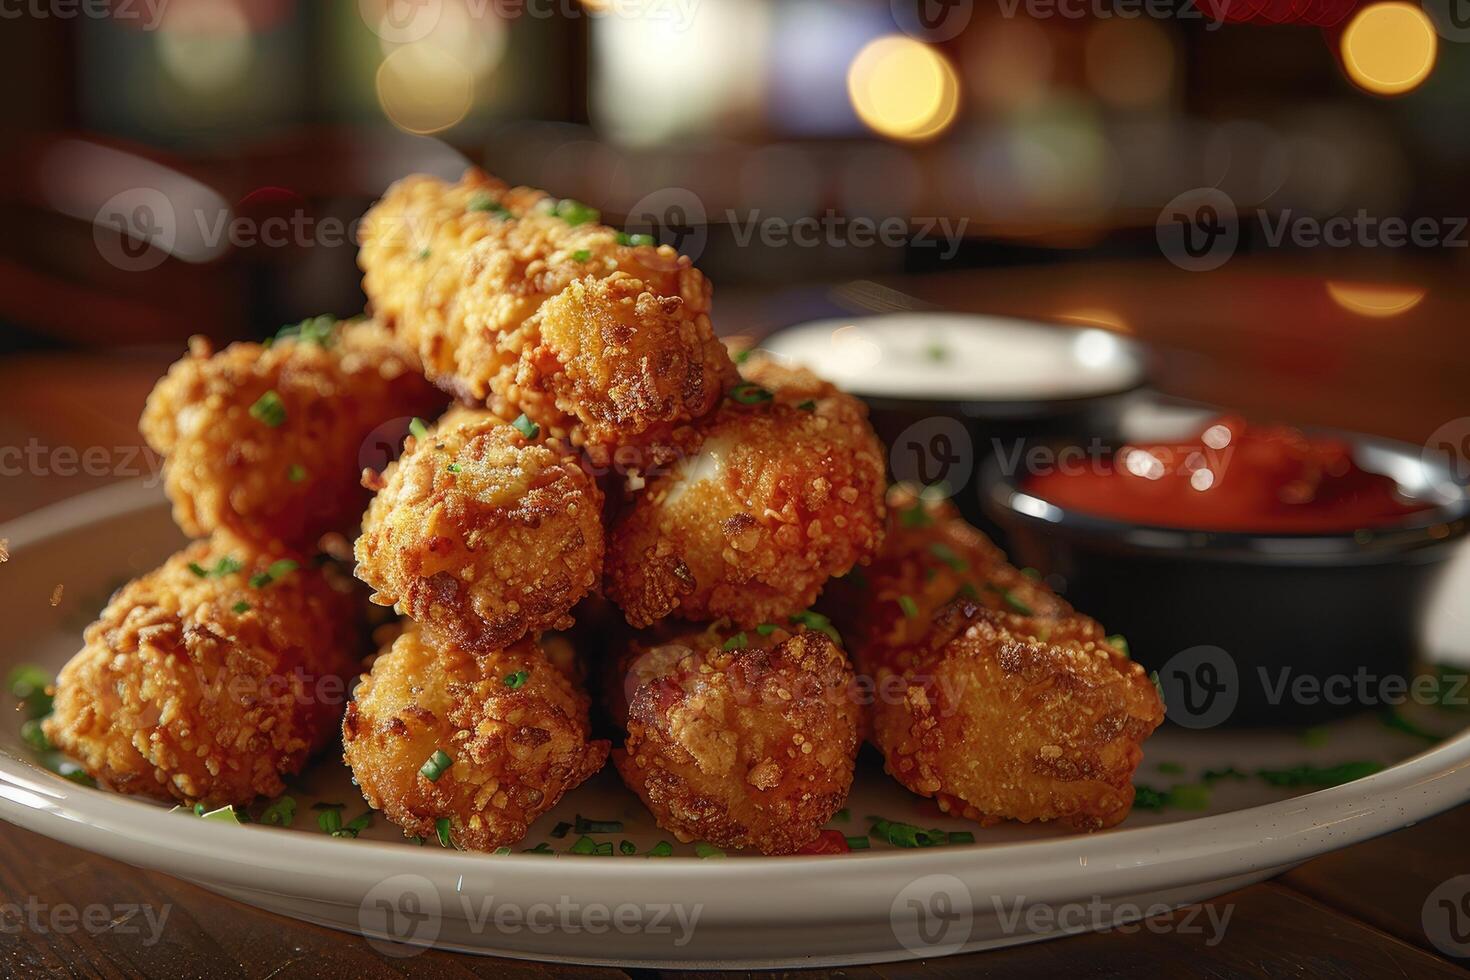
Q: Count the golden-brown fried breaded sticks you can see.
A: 8